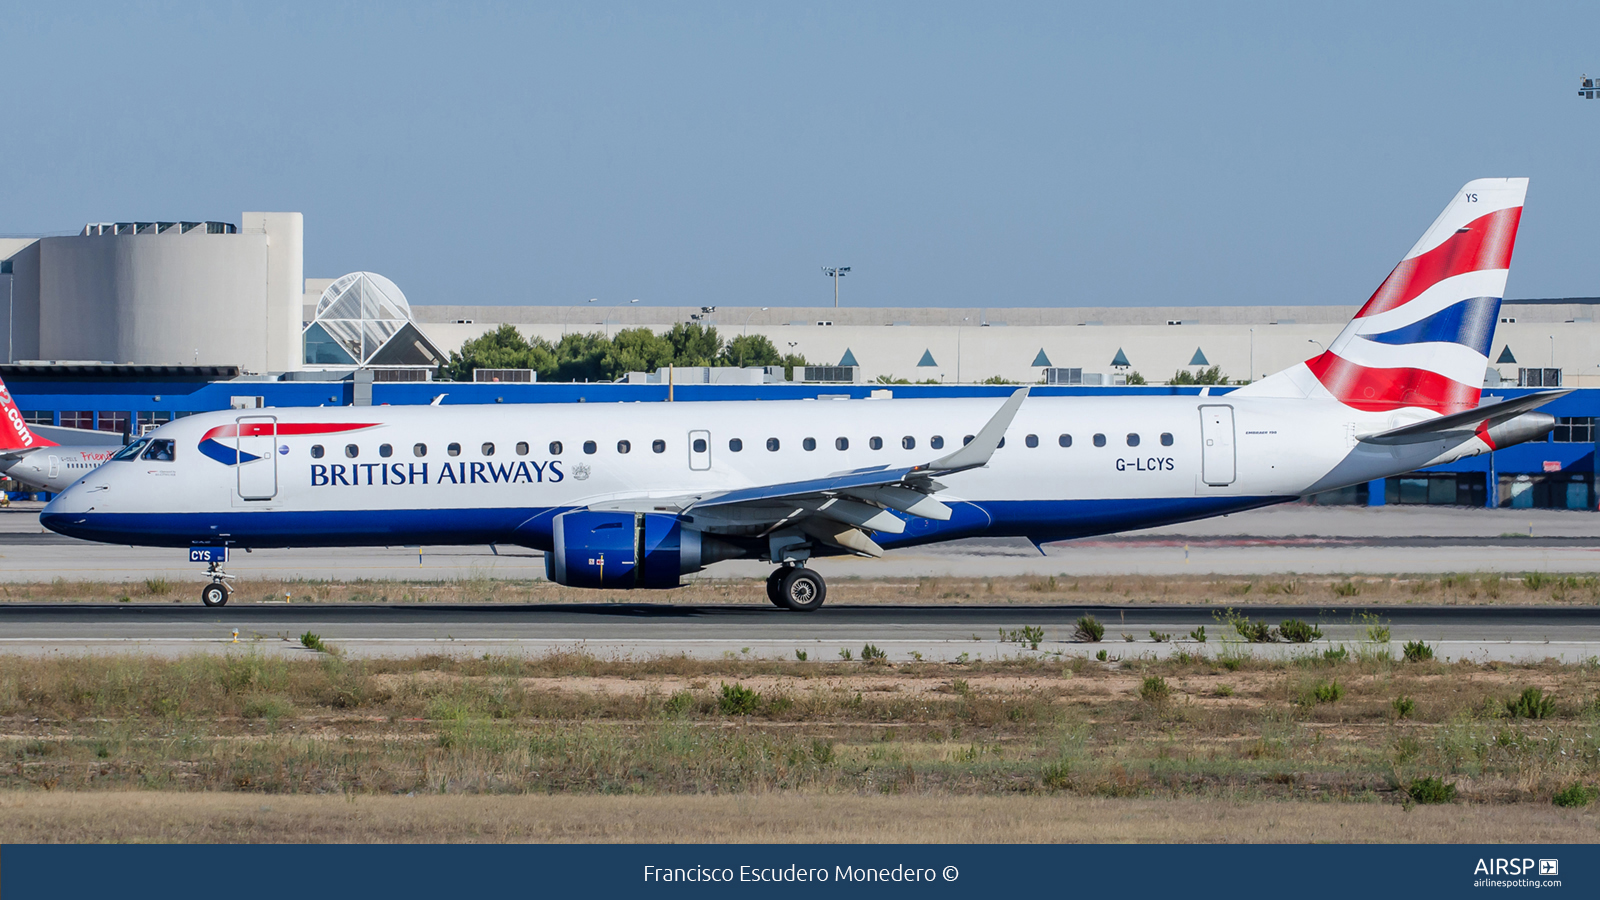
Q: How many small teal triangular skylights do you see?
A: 6